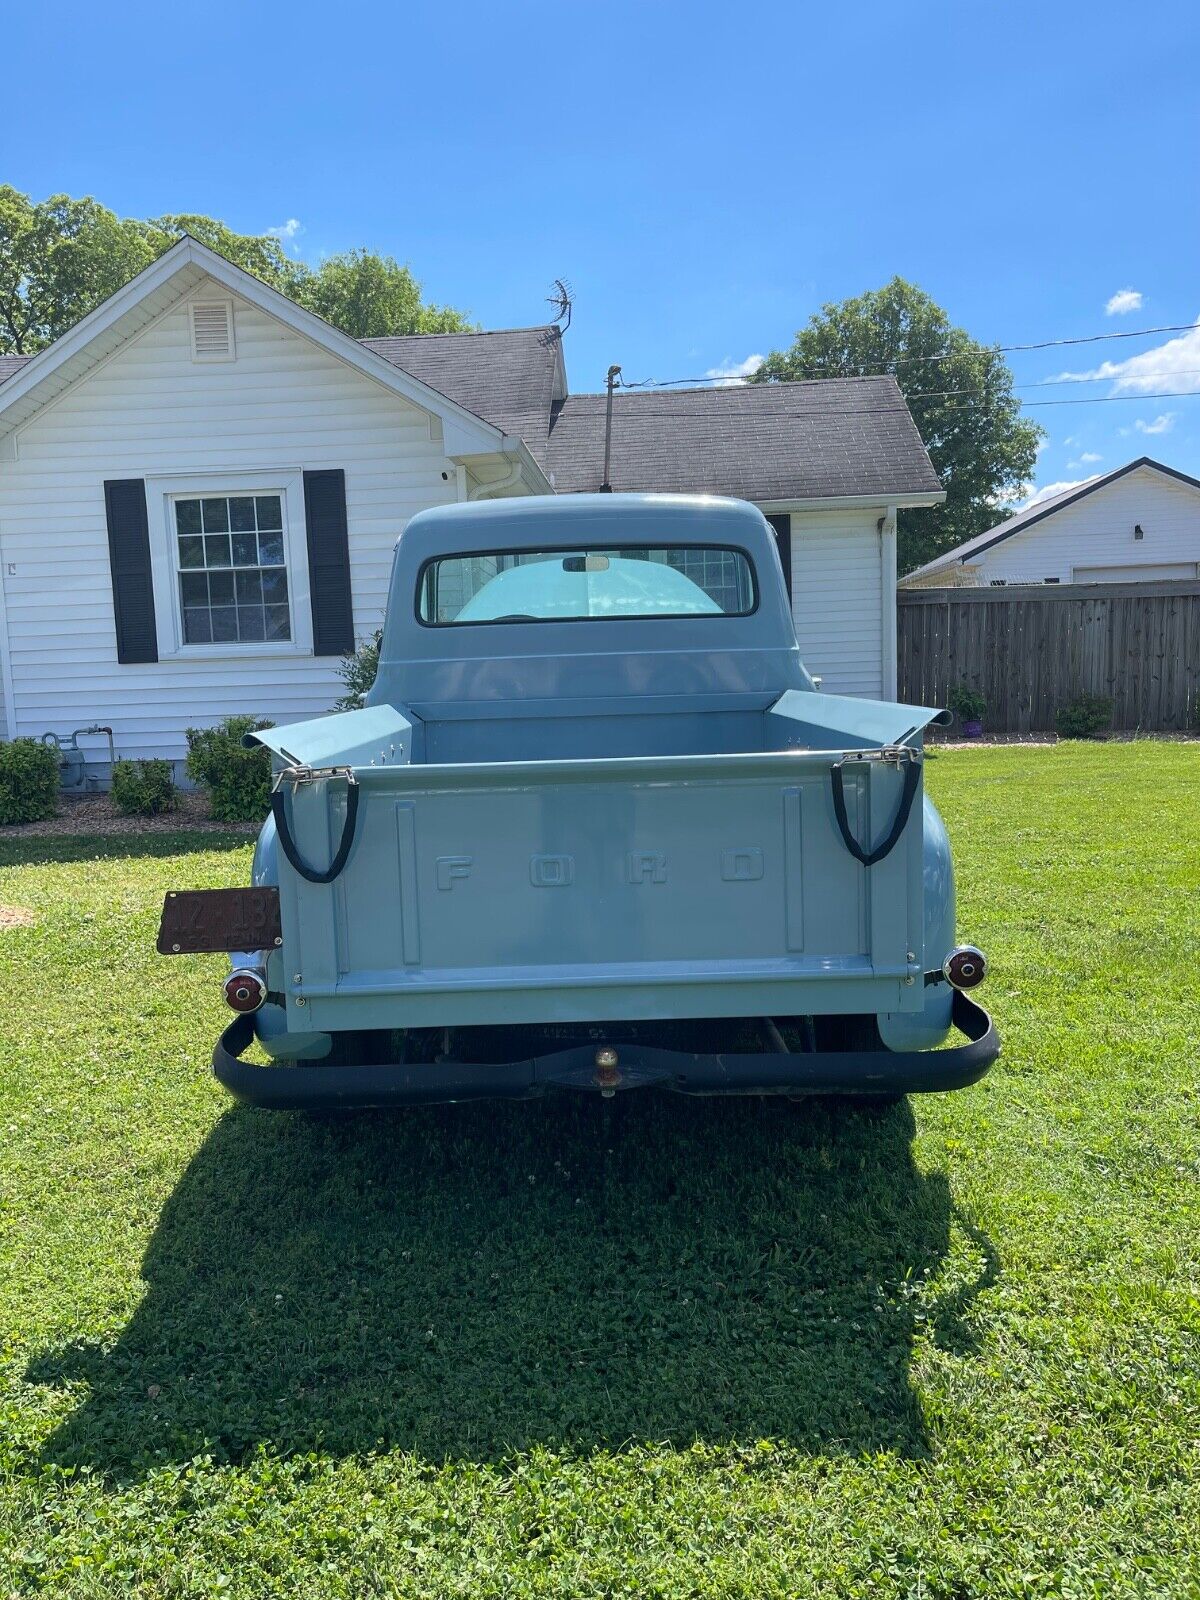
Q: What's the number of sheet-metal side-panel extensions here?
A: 2